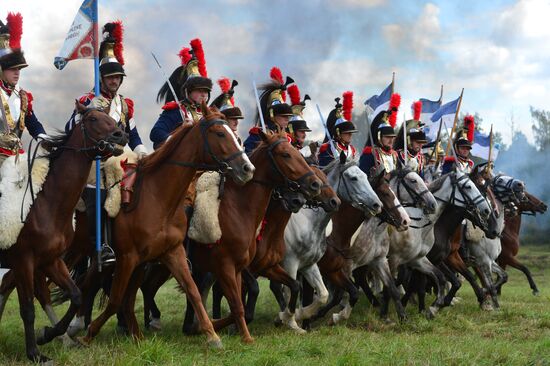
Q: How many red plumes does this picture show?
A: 11